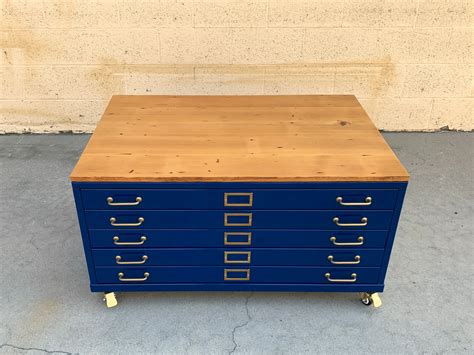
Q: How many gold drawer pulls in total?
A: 10